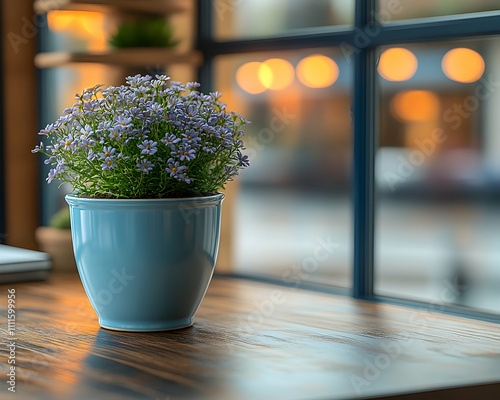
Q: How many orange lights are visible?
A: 6